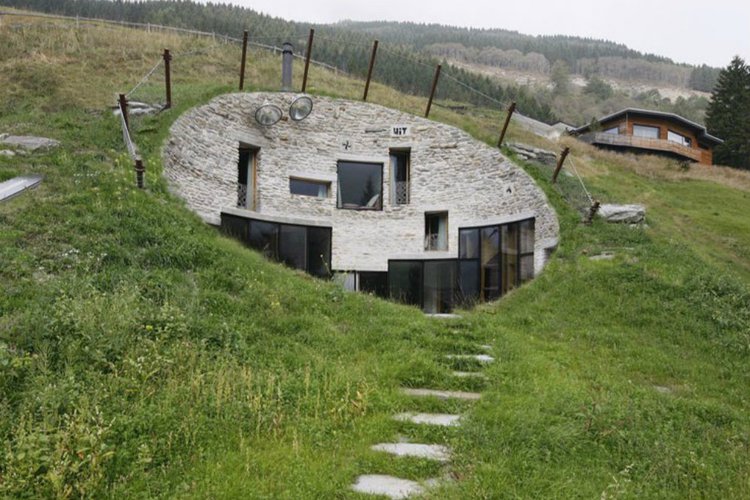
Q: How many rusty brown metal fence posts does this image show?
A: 10